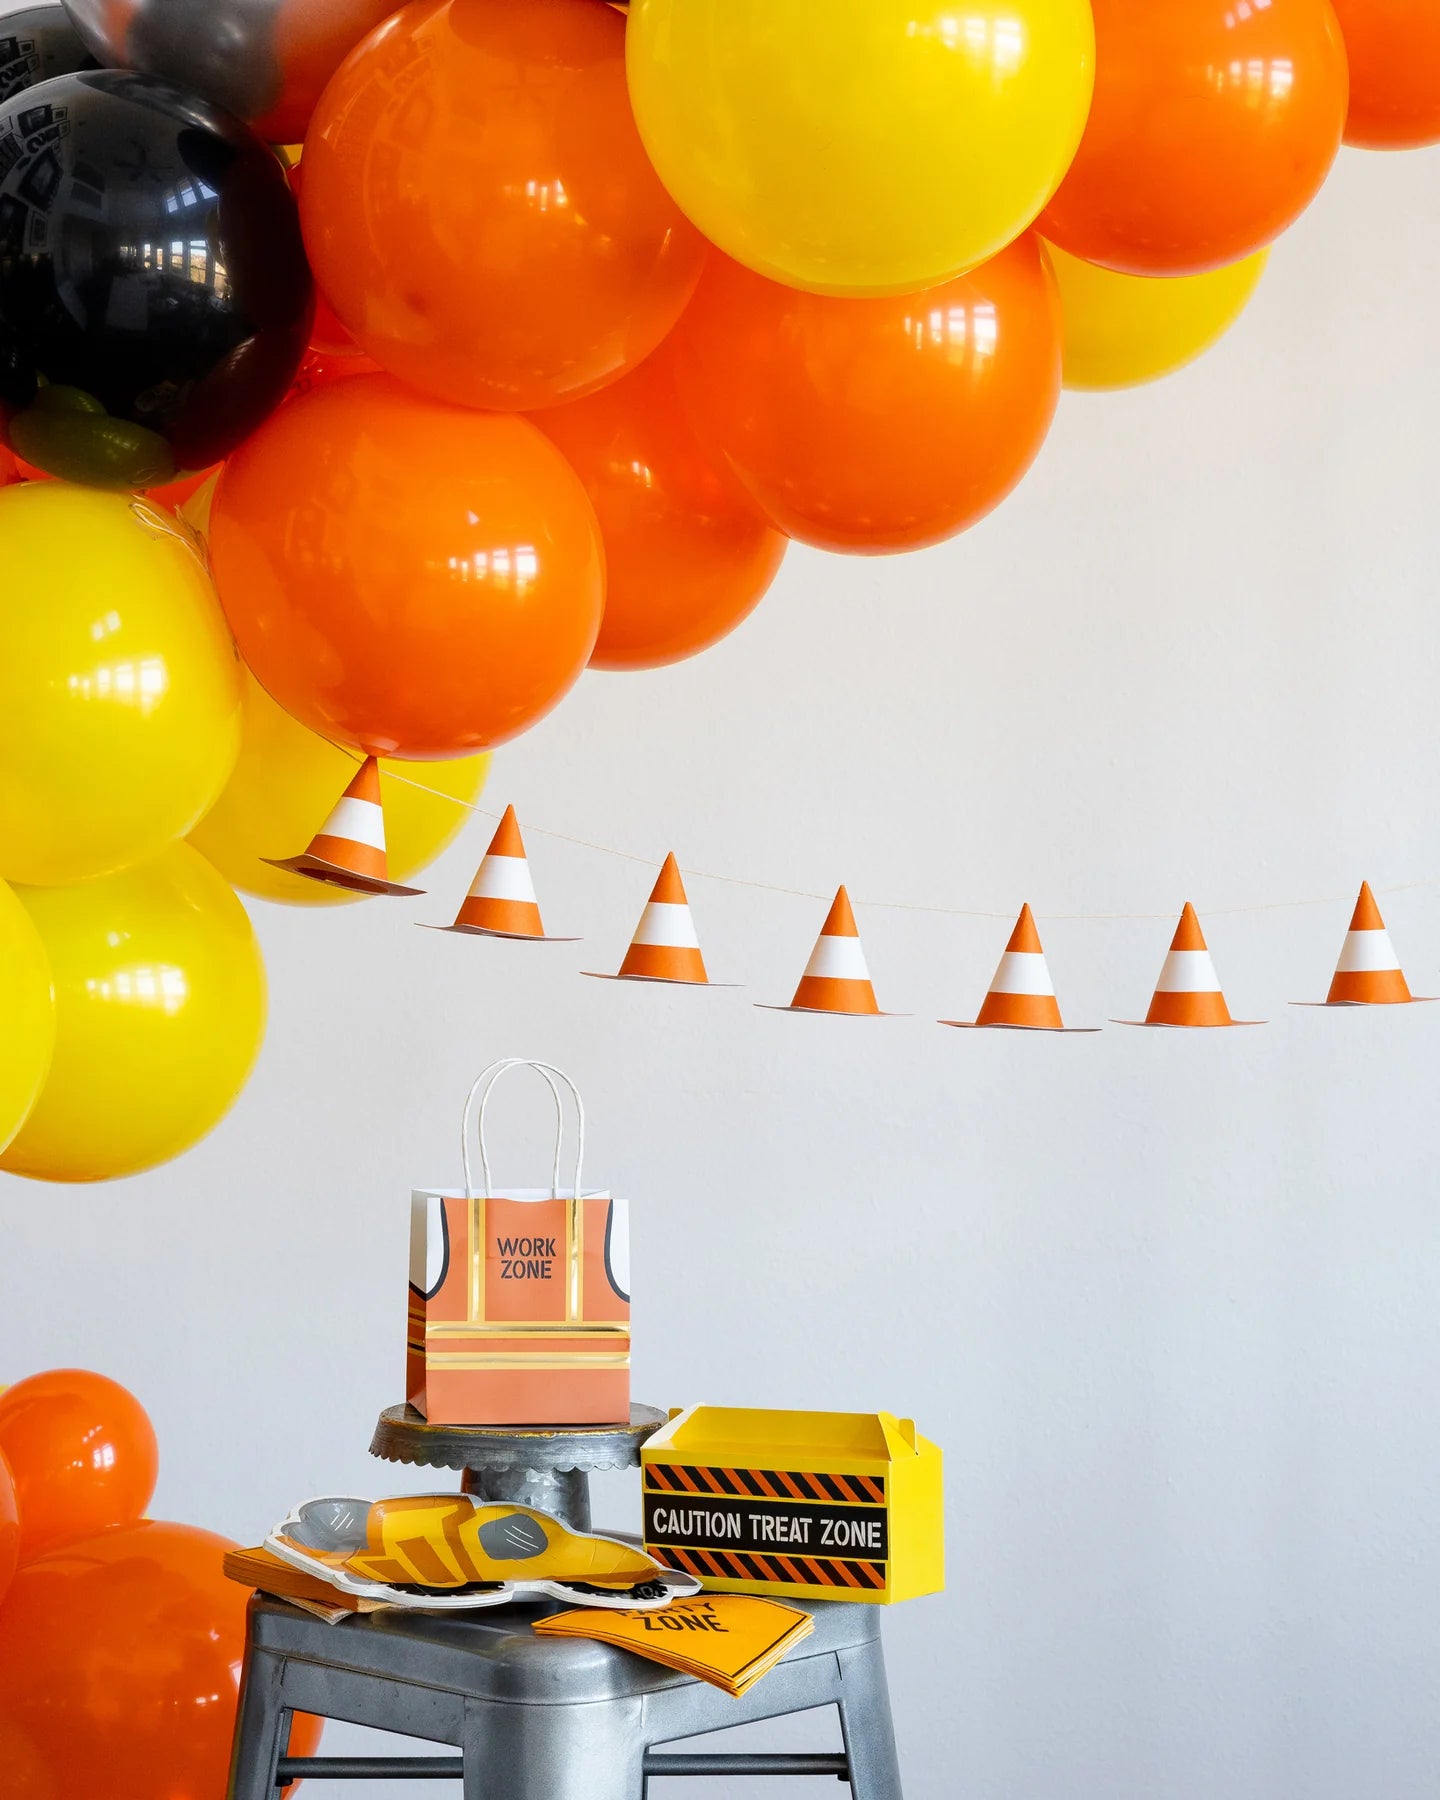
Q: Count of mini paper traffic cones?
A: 7